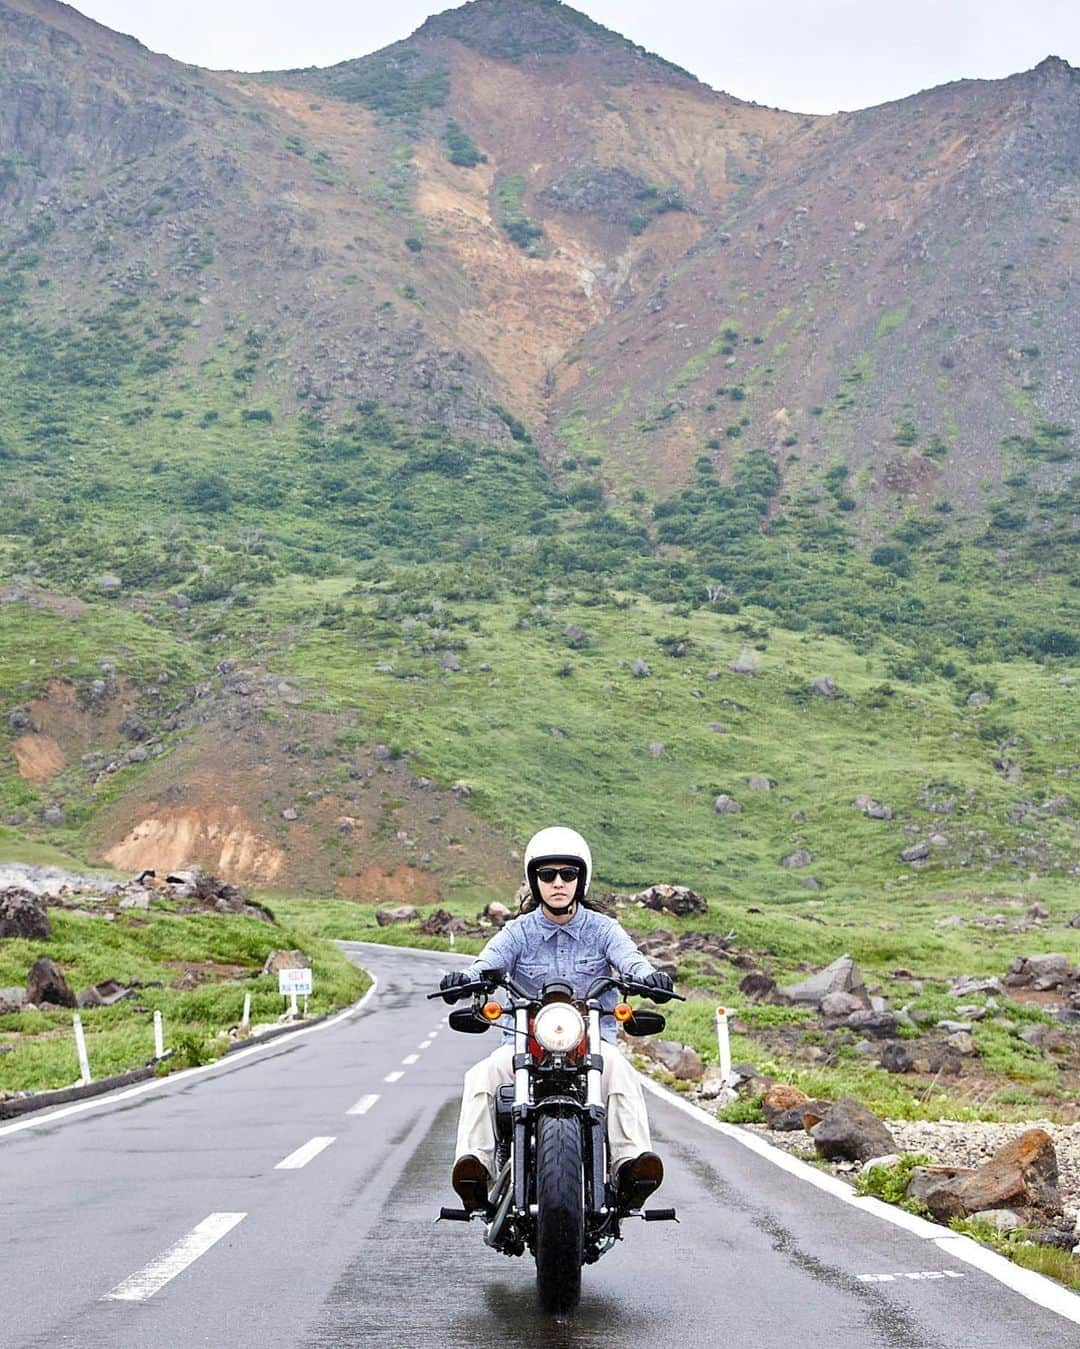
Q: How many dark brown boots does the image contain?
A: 2